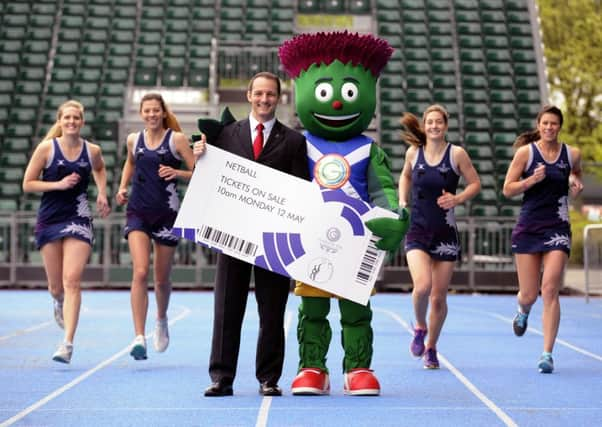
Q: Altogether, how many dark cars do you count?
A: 0